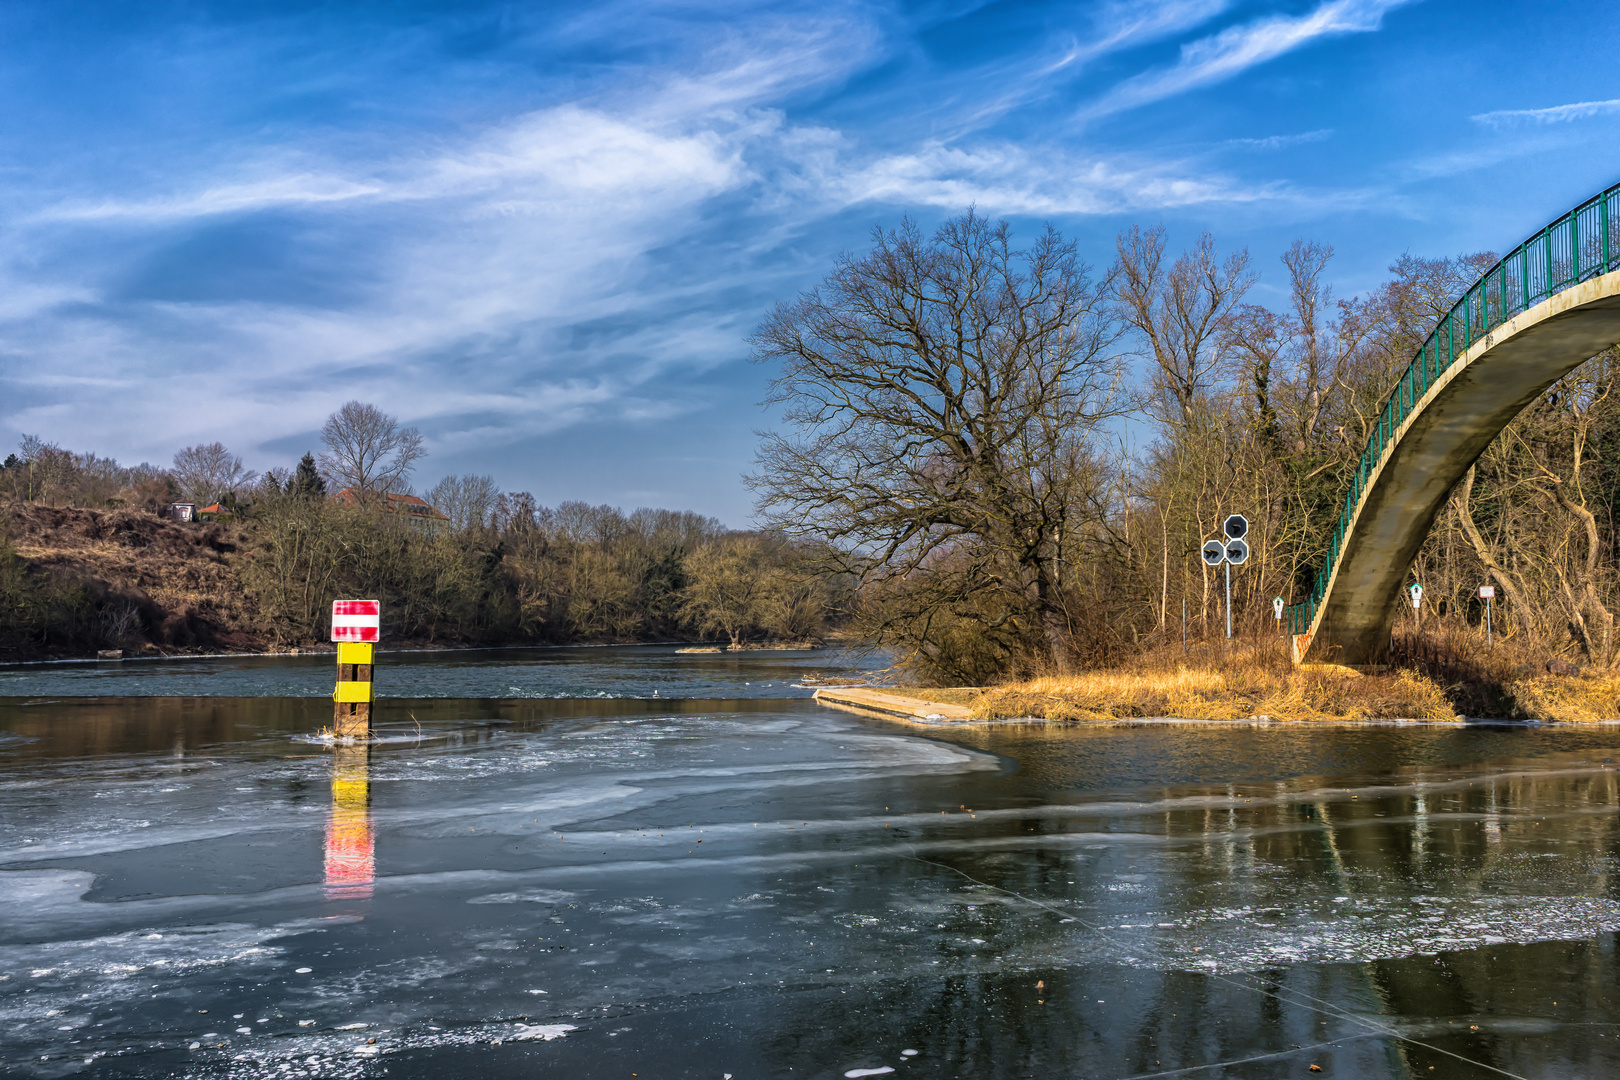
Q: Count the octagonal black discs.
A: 3